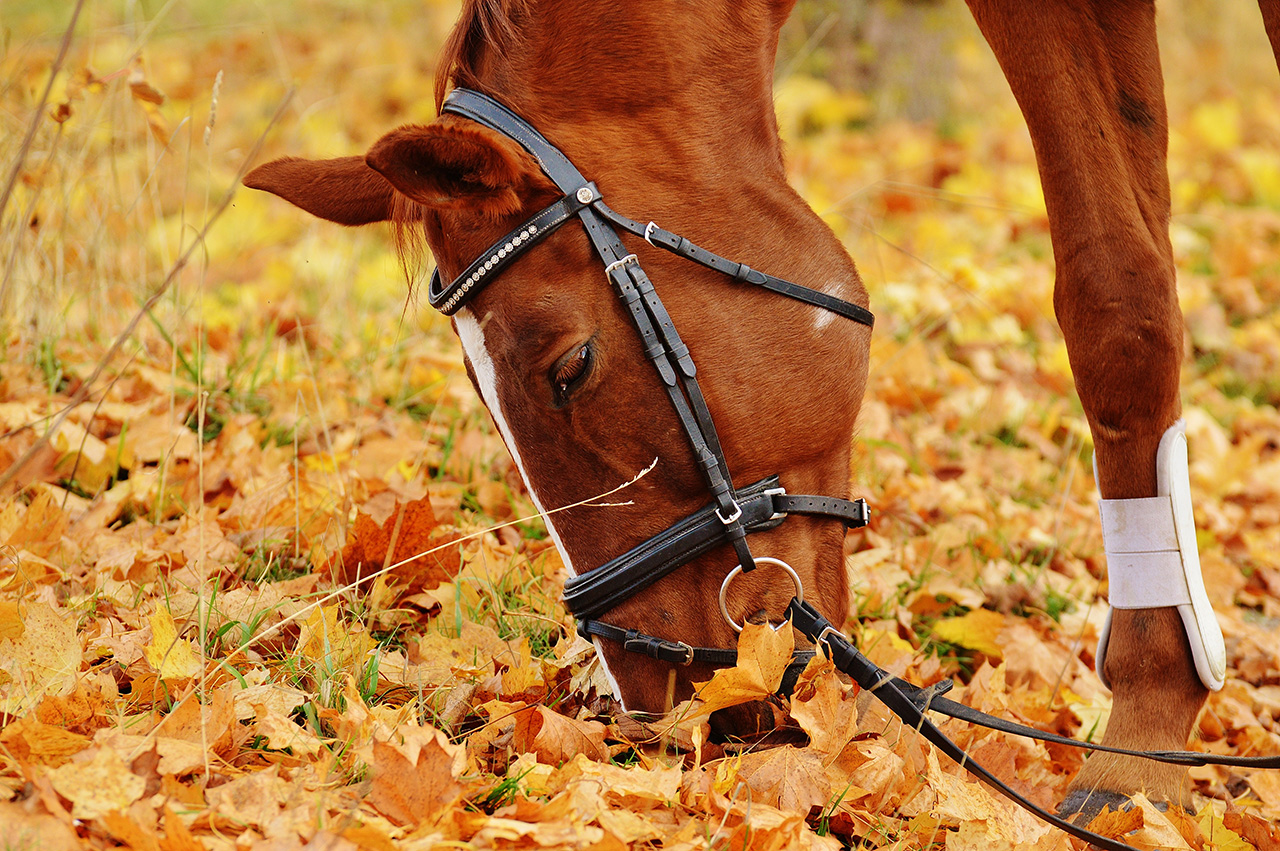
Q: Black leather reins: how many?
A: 2